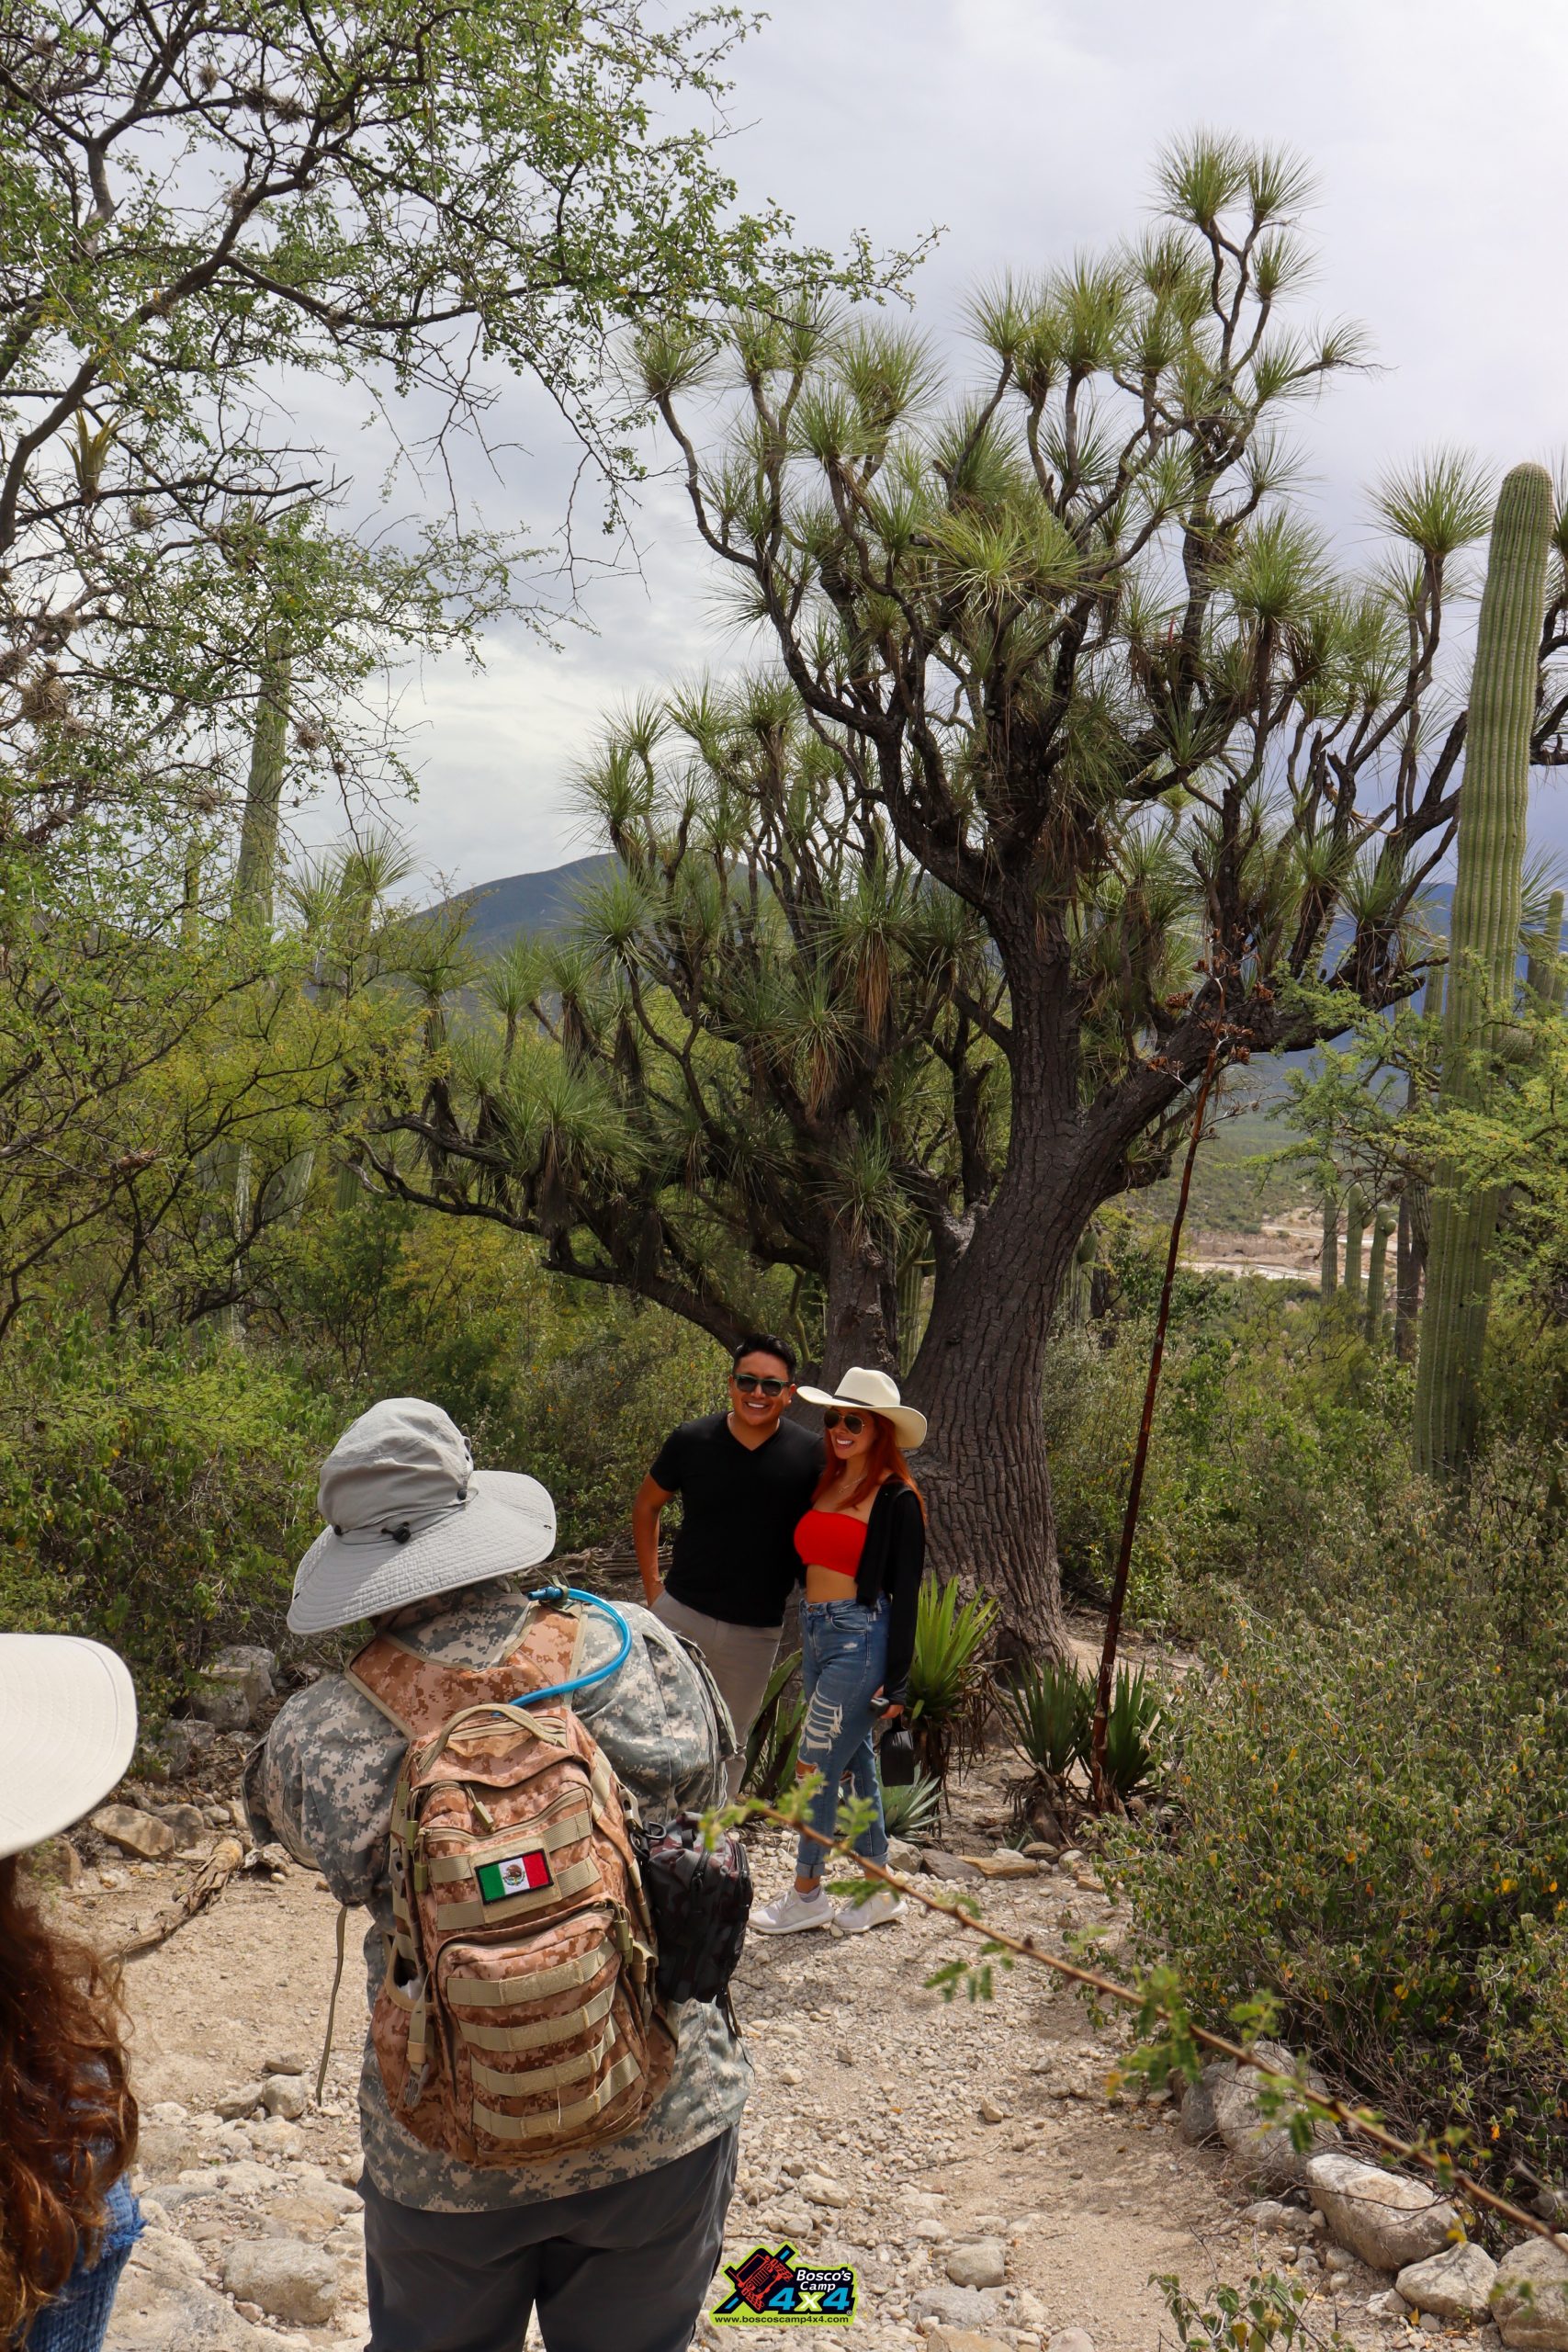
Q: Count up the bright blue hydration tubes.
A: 1